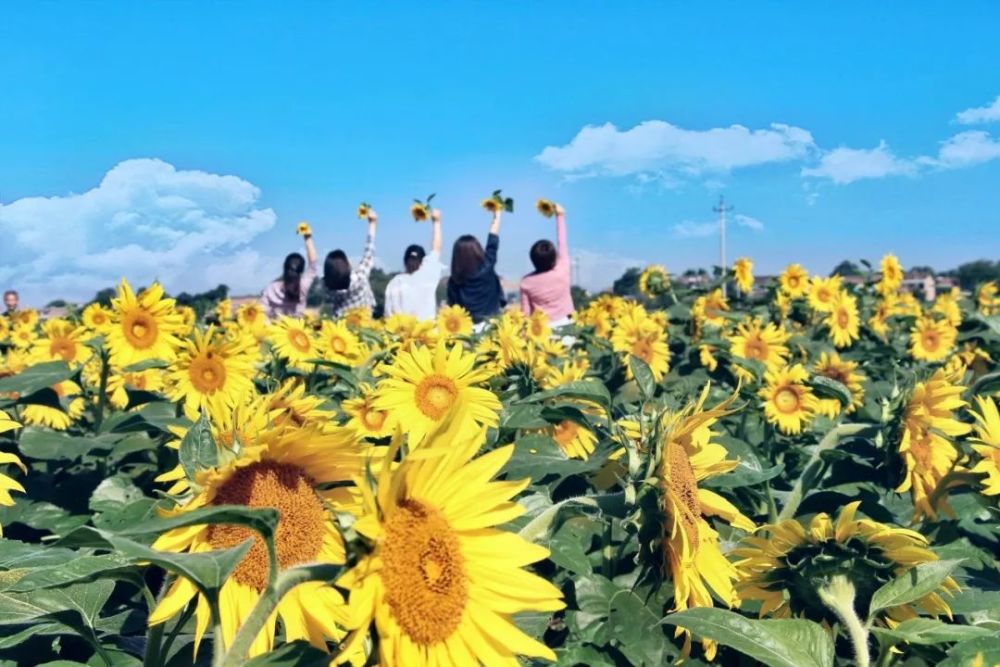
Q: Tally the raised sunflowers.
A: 5